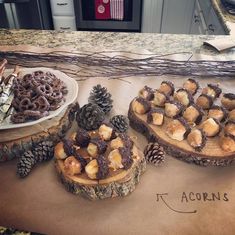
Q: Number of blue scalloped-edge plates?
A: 0